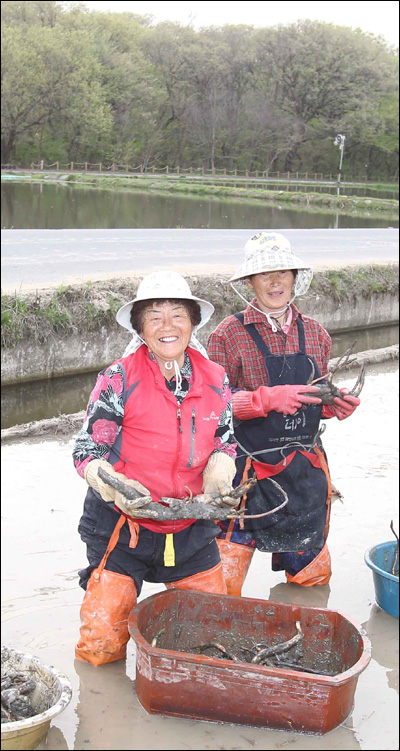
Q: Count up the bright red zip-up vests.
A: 1